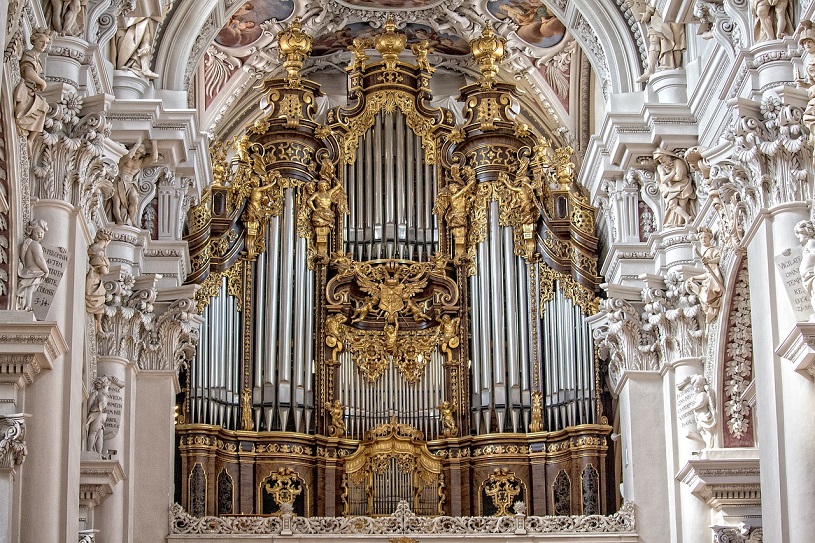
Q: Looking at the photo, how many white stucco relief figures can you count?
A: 14